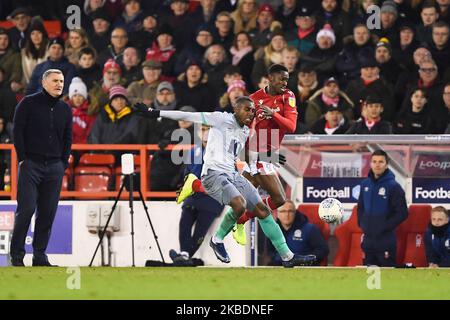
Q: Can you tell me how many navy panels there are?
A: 2